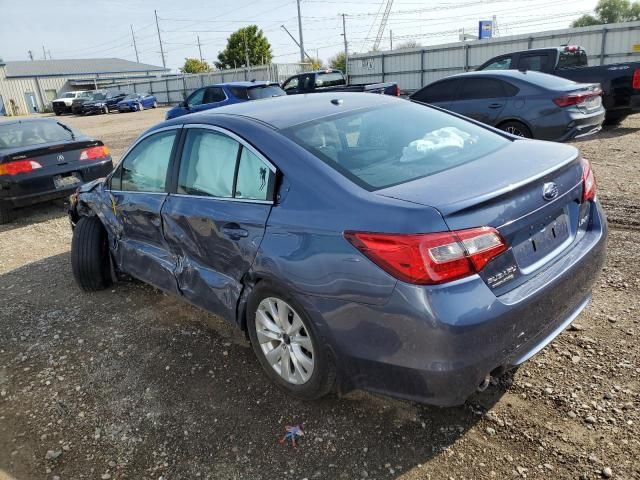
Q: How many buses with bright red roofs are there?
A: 0